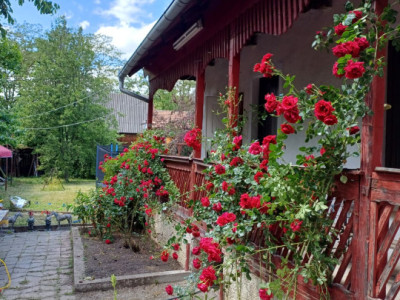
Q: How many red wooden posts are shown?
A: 4